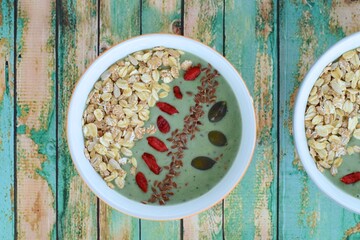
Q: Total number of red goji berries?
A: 8